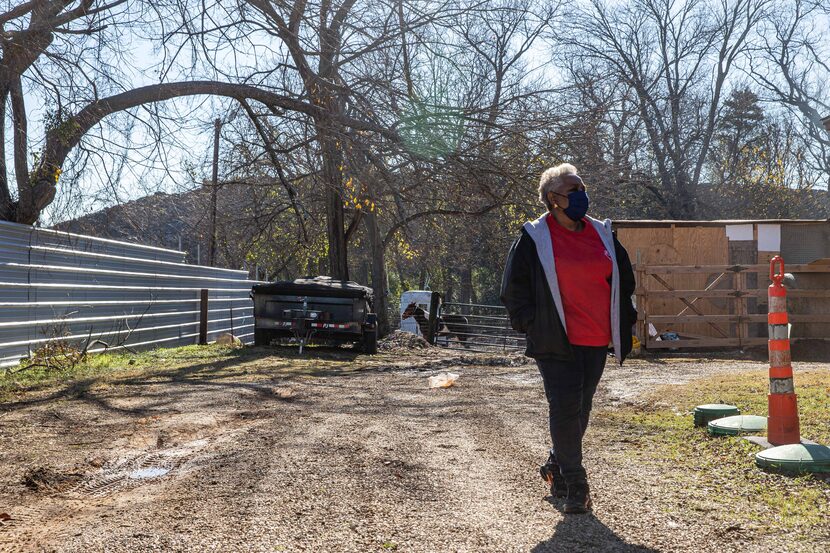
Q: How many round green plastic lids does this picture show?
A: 3